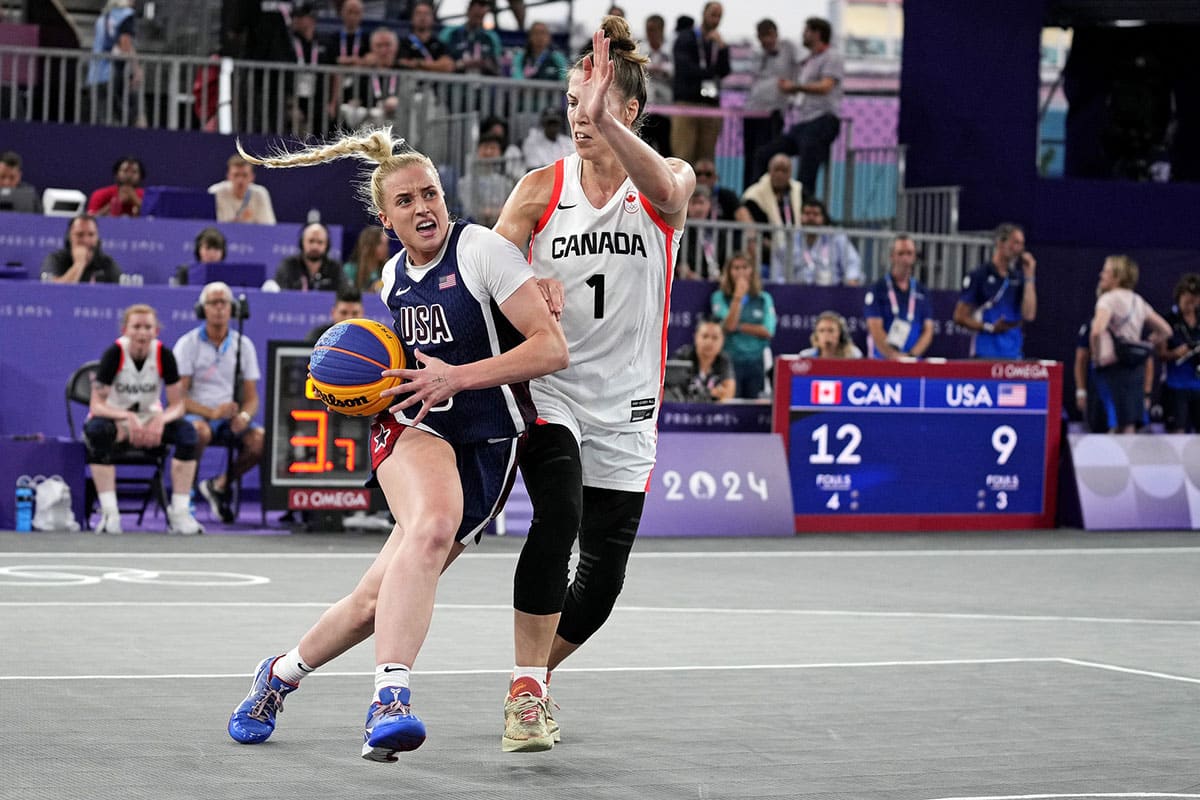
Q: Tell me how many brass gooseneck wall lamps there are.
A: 0